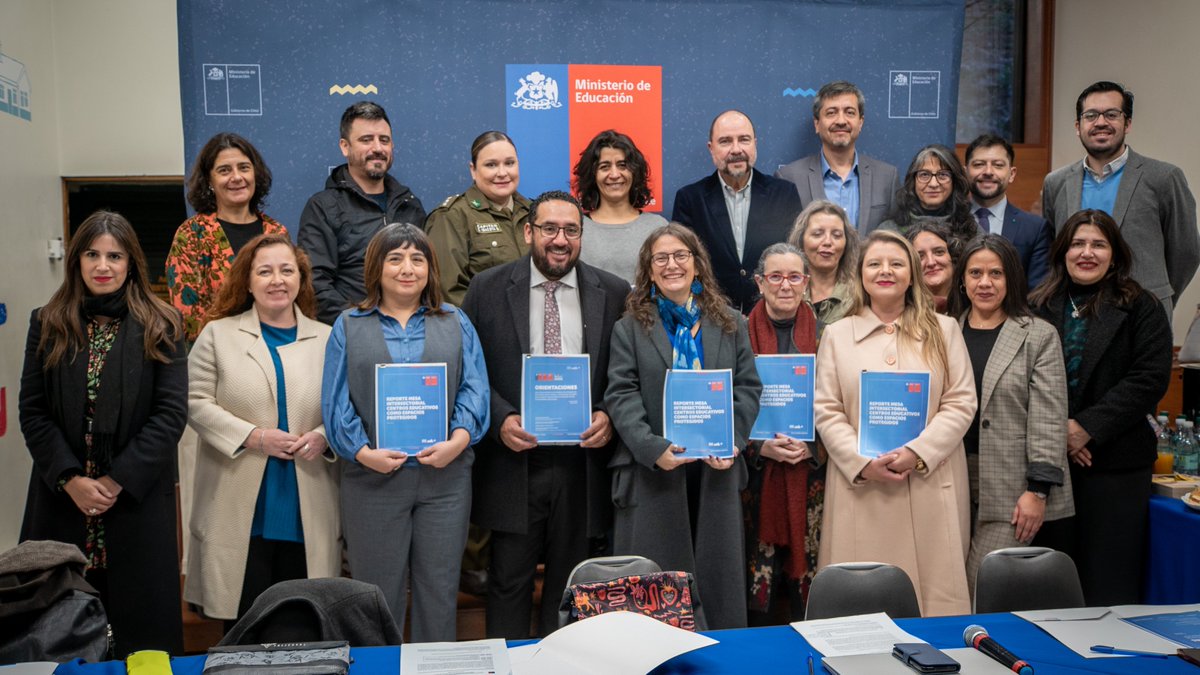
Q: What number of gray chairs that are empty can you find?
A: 2